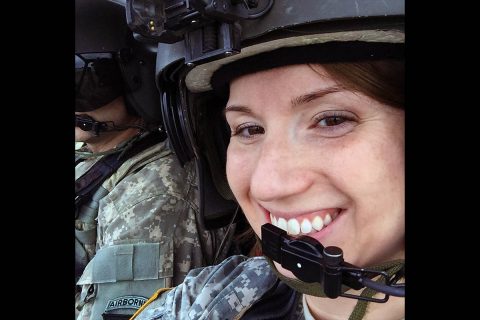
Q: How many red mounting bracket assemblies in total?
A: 0